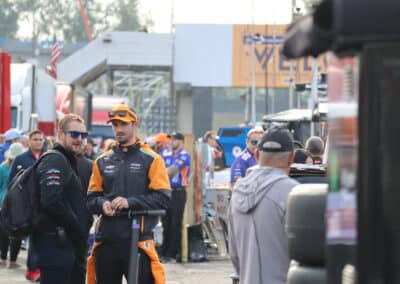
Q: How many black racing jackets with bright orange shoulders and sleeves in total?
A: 1